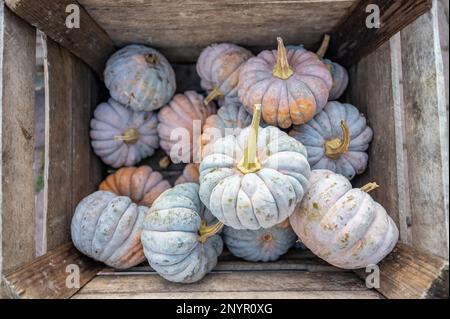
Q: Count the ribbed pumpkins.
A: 15